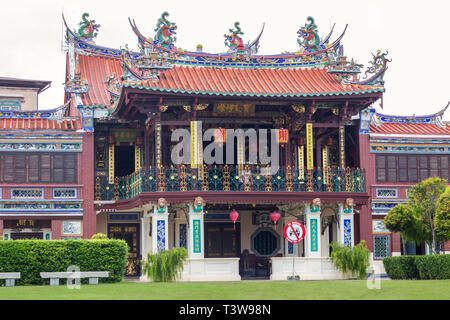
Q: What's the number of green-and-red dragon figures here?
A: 4